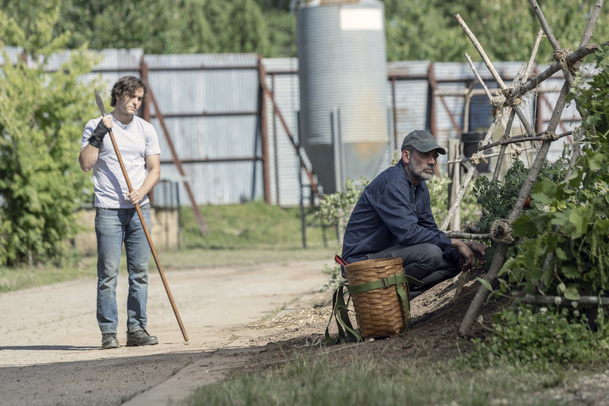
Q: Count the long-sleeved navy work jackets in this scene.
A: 1